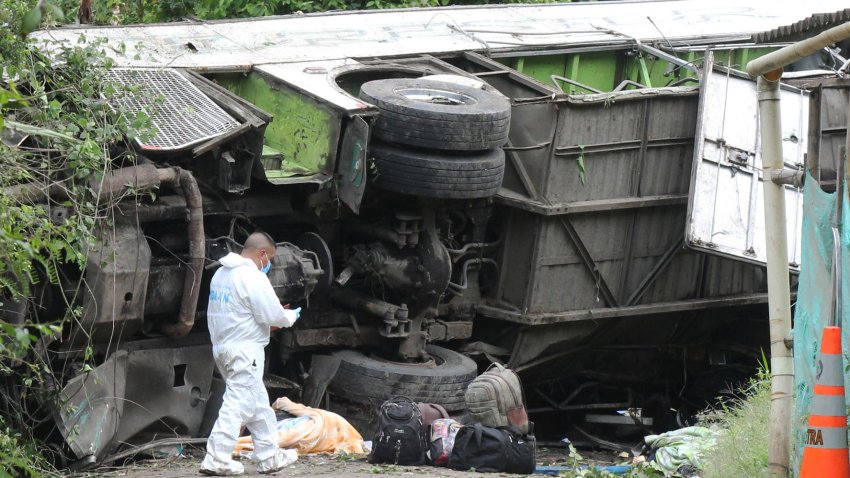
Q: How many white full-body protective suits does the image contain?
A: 1